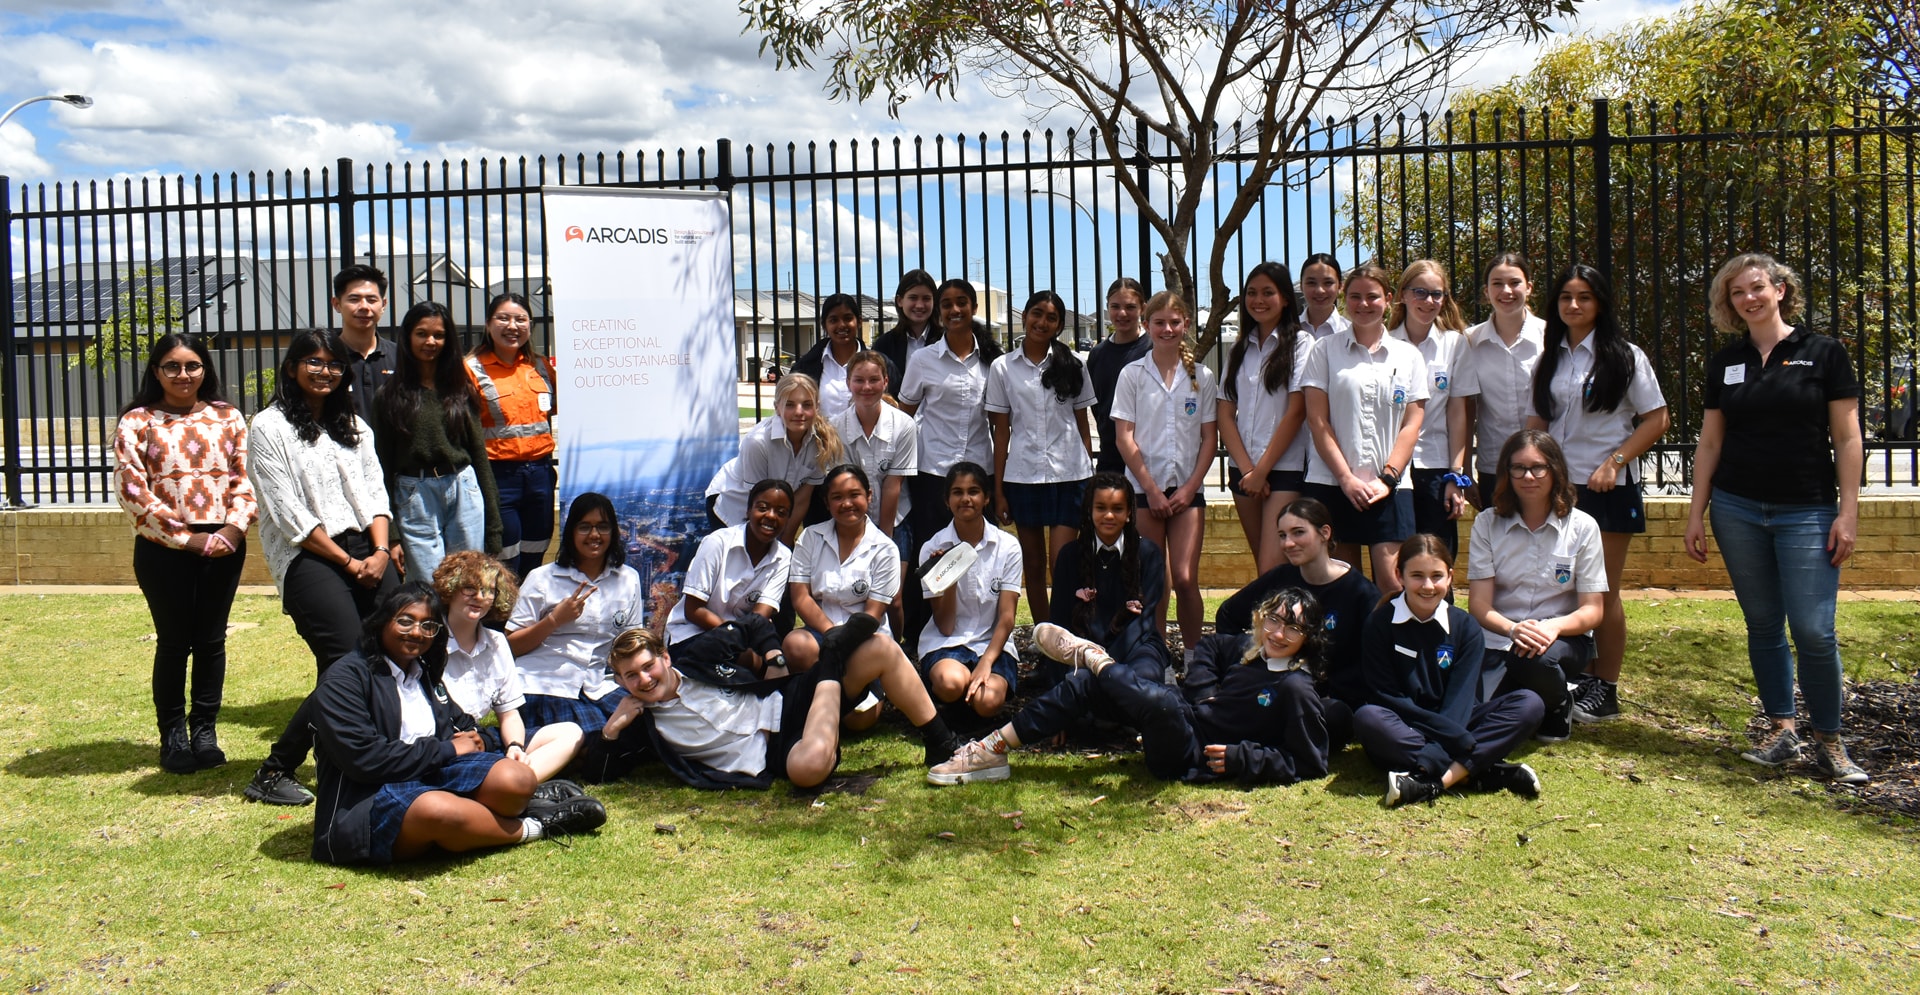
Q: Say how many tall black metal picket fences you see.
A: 1